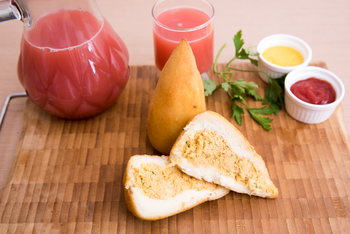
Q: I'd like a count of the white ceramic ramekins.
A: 2